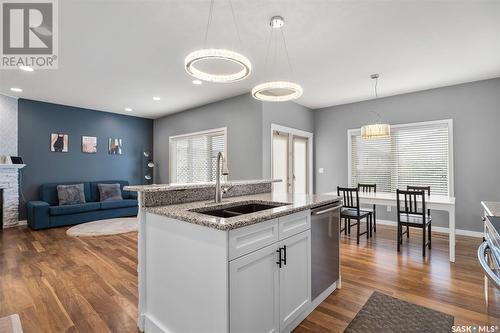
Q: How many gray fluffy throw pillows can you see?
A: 2